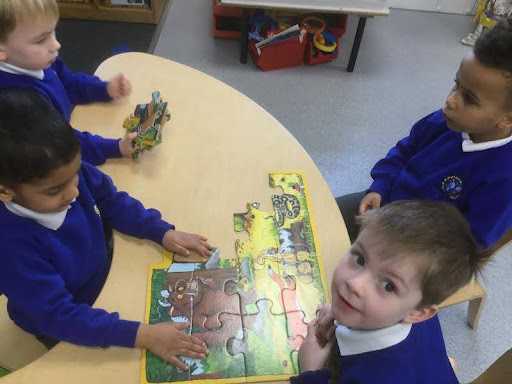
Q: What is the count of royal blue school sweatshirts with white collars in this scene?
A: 4